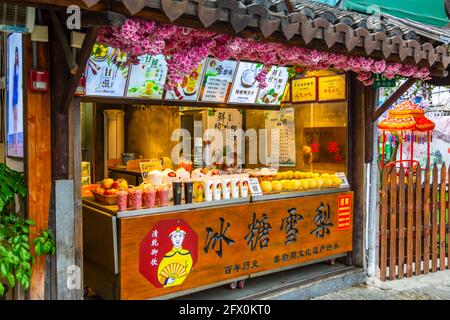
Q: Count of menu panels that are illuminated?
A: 6